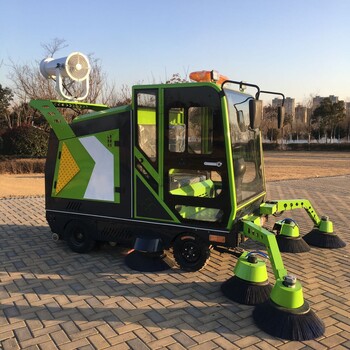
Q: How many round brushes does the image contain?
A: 5